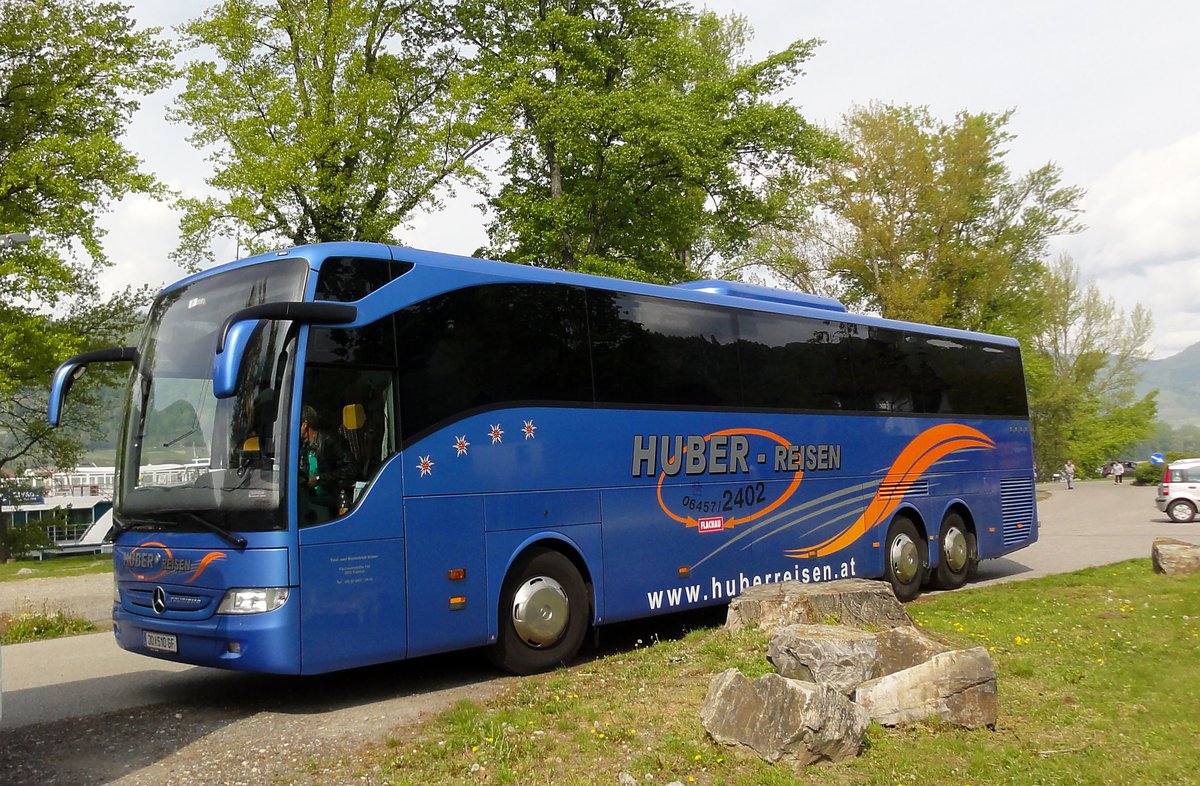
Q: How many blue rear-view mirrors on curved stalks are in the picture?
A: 2